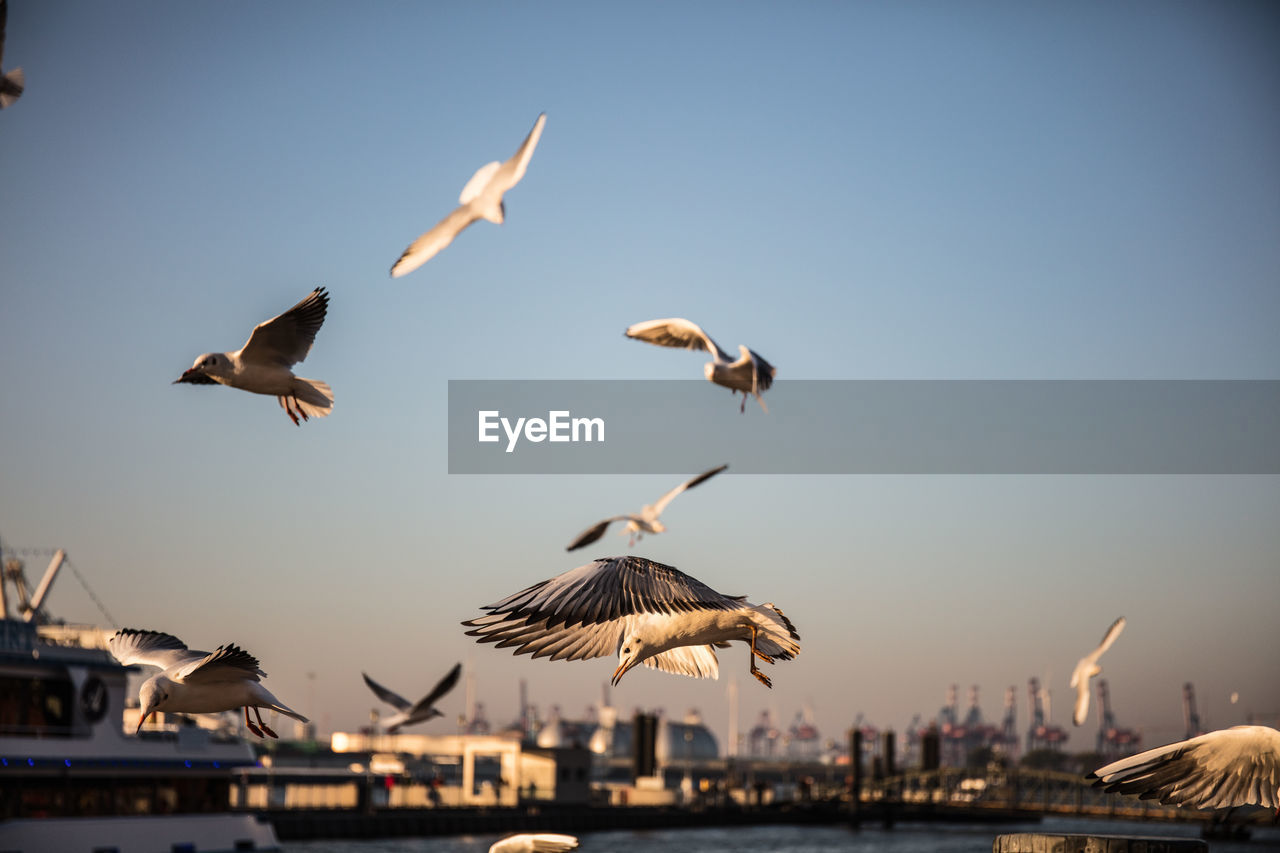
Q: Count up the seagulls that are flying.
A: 11